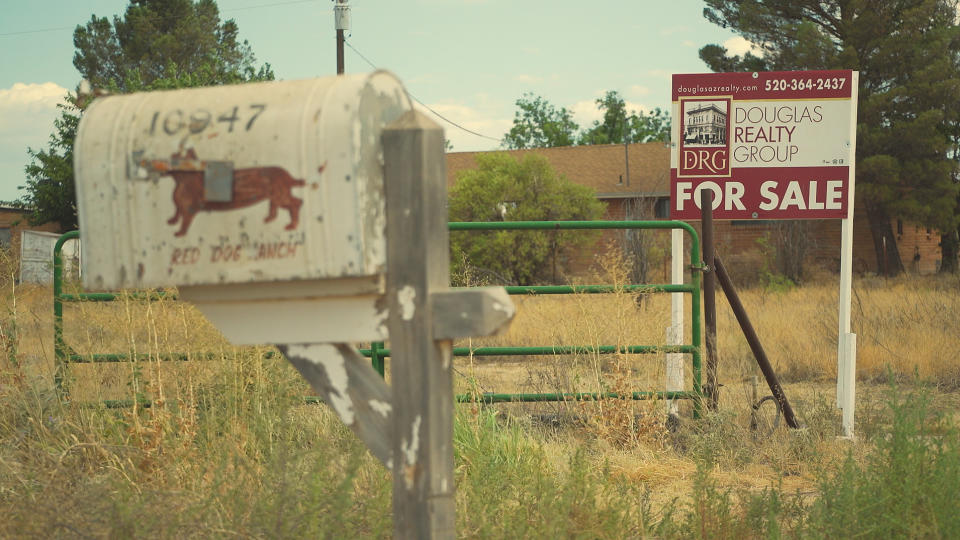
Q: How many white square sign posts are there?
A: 2